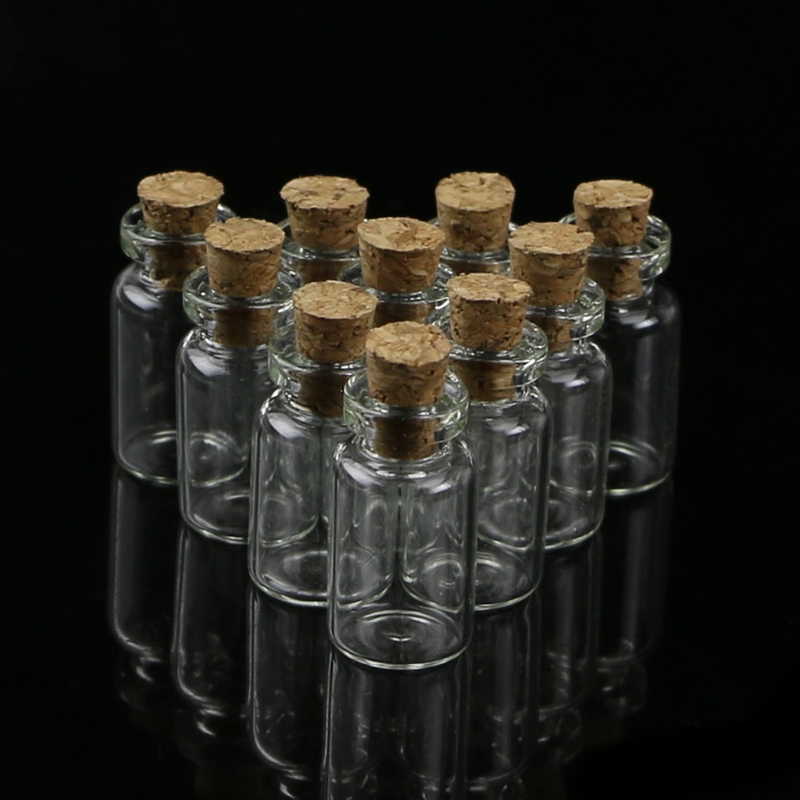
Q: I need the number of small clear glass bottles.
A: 10